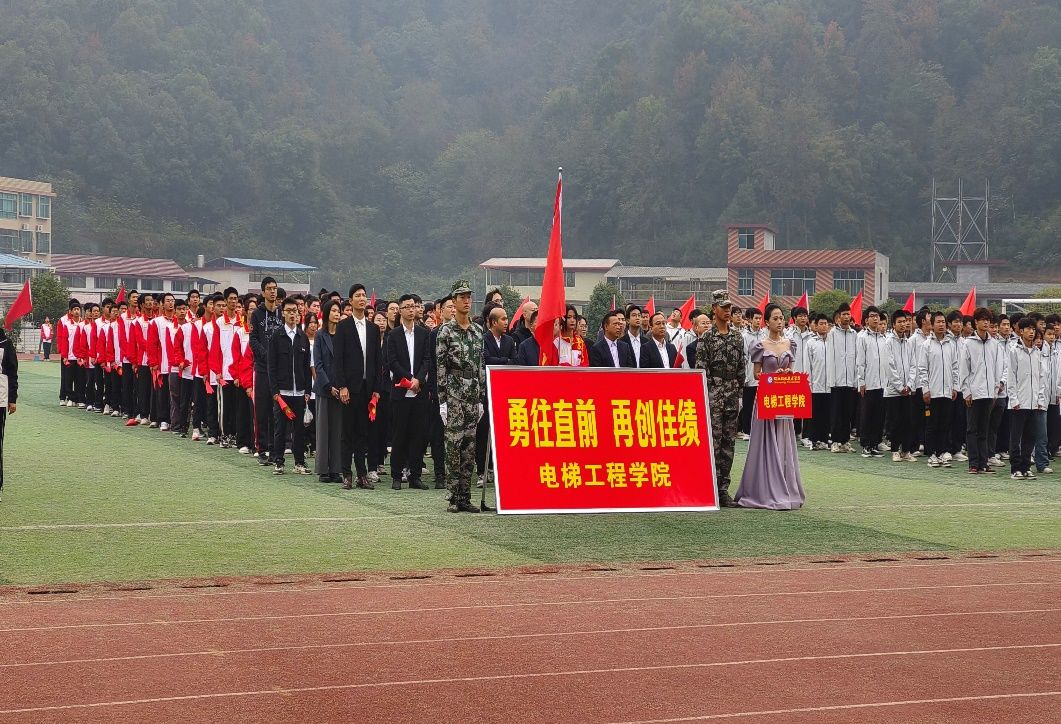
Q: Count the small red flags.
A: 12